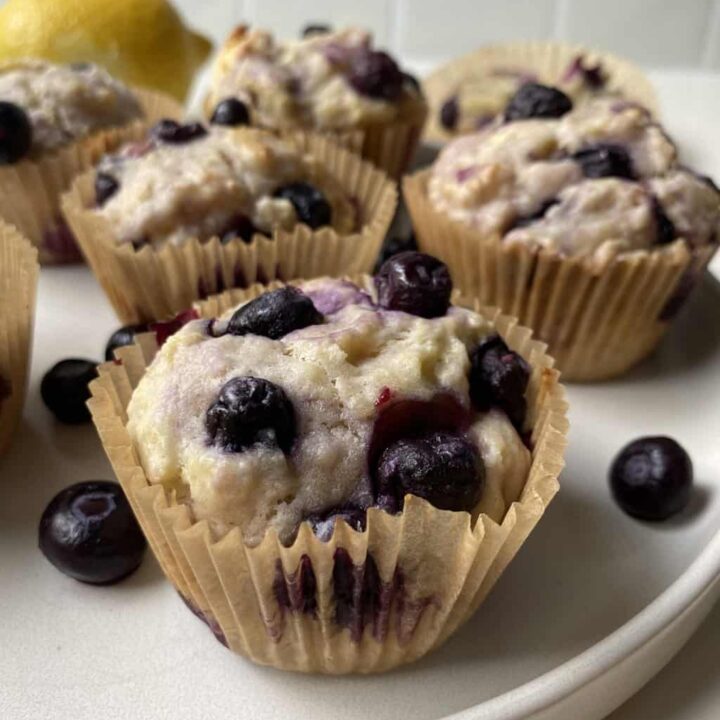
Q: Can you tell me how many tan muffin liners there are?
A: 7